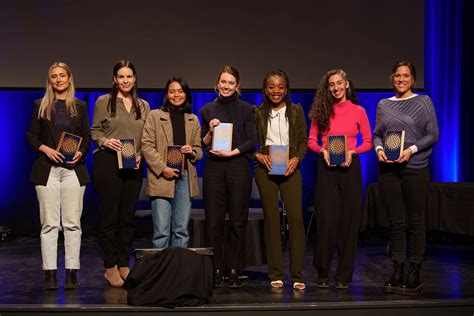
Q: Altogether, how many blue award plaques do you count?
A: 7